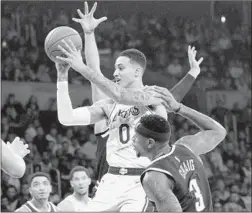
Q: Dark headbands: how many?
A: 1